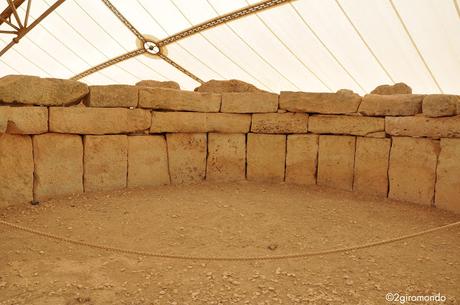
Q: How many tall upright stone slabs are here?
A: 12